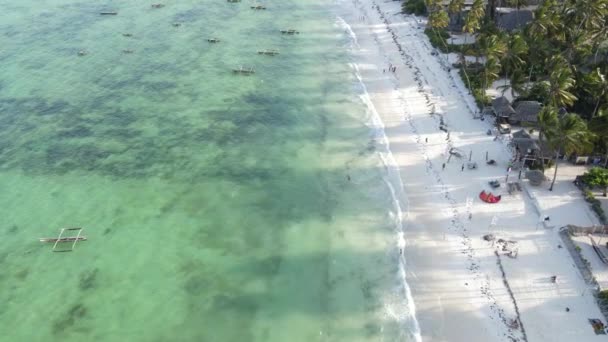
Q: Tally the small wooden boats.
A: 13